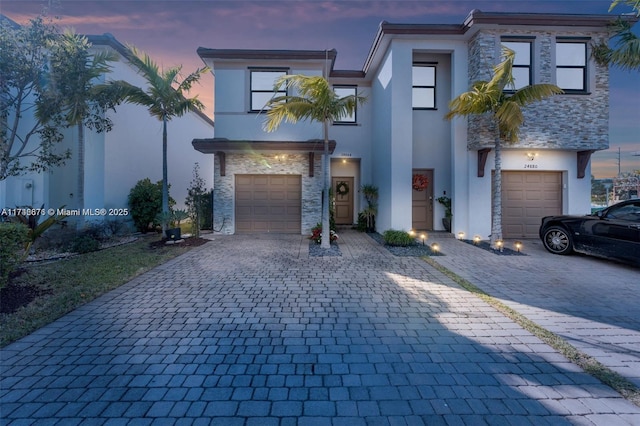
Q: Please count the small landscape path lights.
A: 7